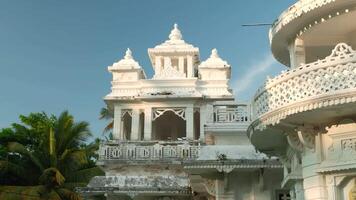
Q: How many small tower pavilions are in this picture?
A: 3